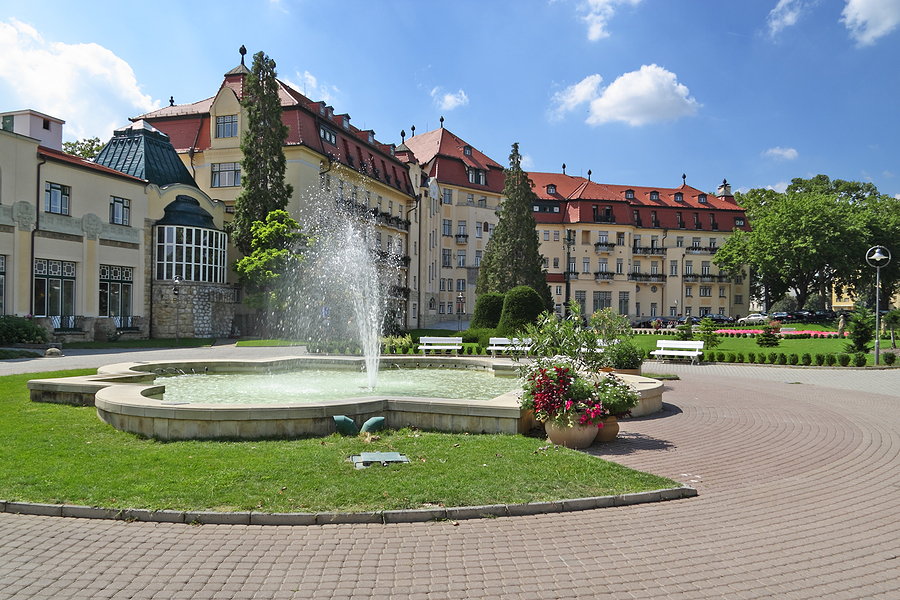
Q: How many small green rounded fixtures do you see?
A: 2